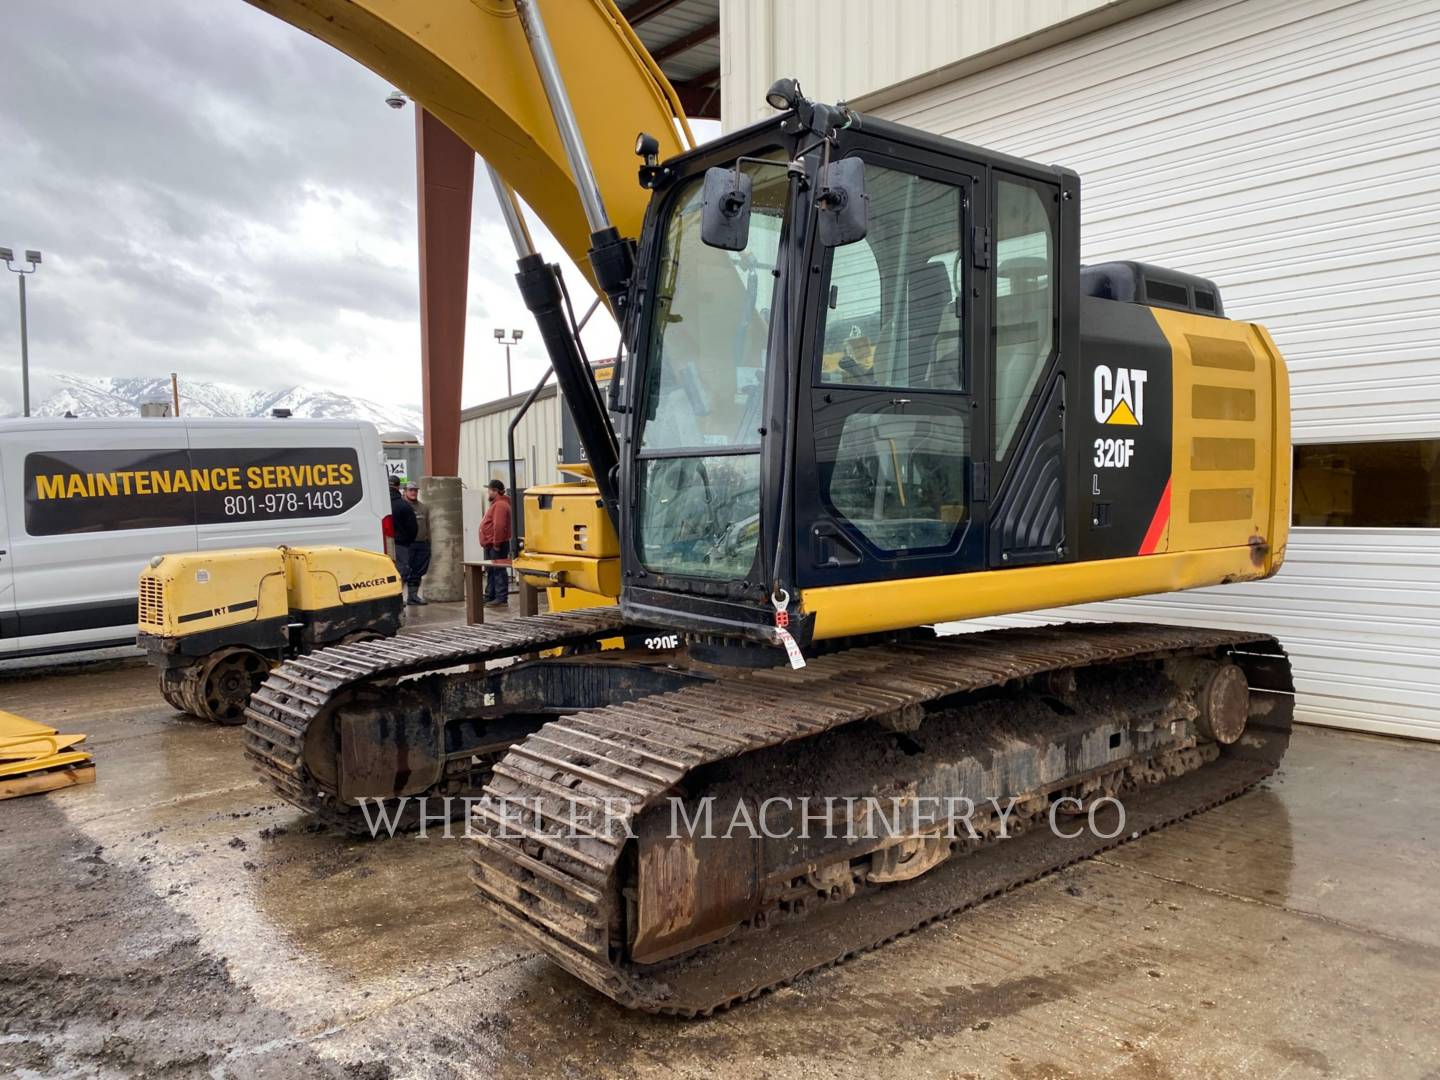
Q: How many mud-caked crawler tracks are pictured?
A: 2